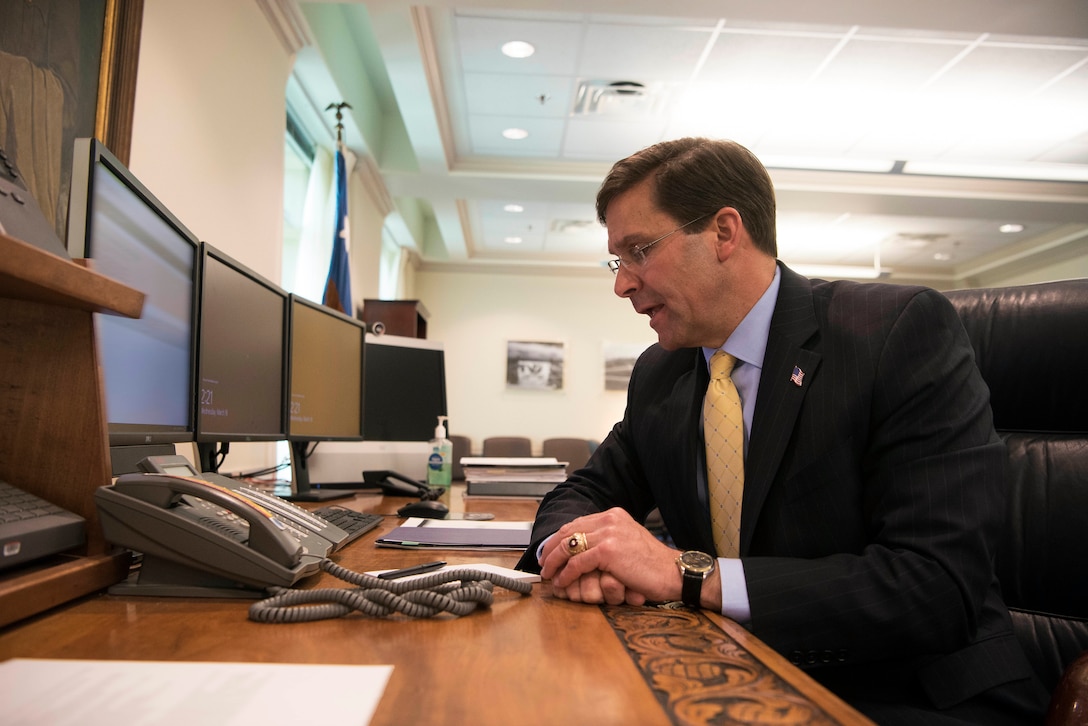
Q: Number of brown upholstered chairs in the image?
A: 3